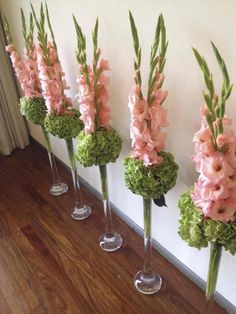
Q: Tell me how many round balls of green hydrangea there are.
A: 5